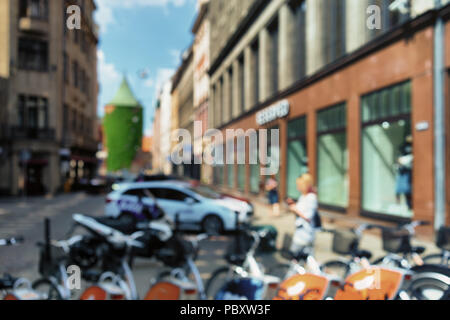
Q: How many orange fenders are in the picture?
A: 5